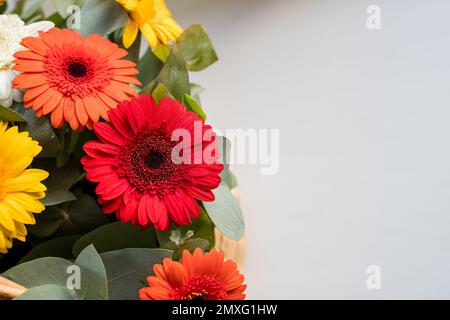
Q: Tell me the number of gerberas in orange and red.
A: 3